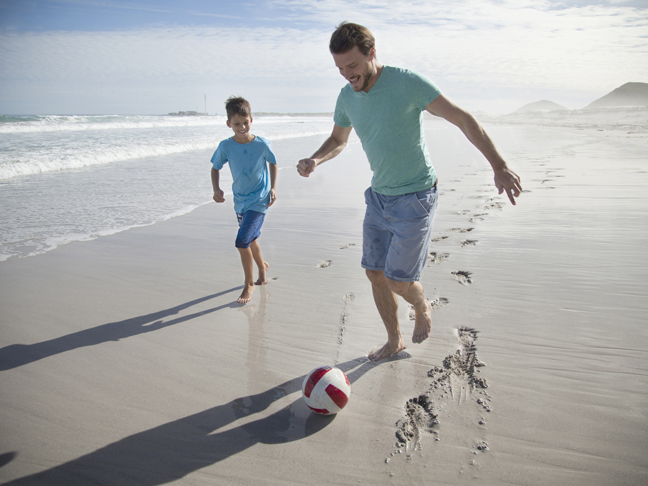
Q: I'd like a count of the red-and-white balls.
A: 1